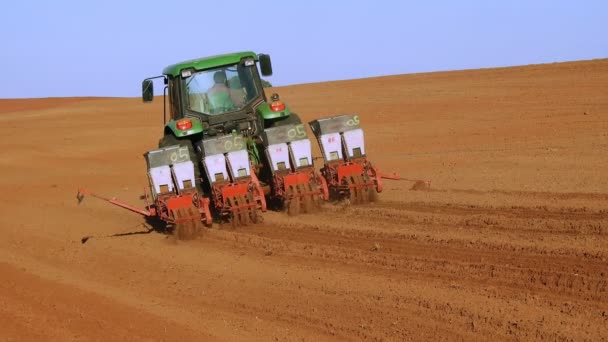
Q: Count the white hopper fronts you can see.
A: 8